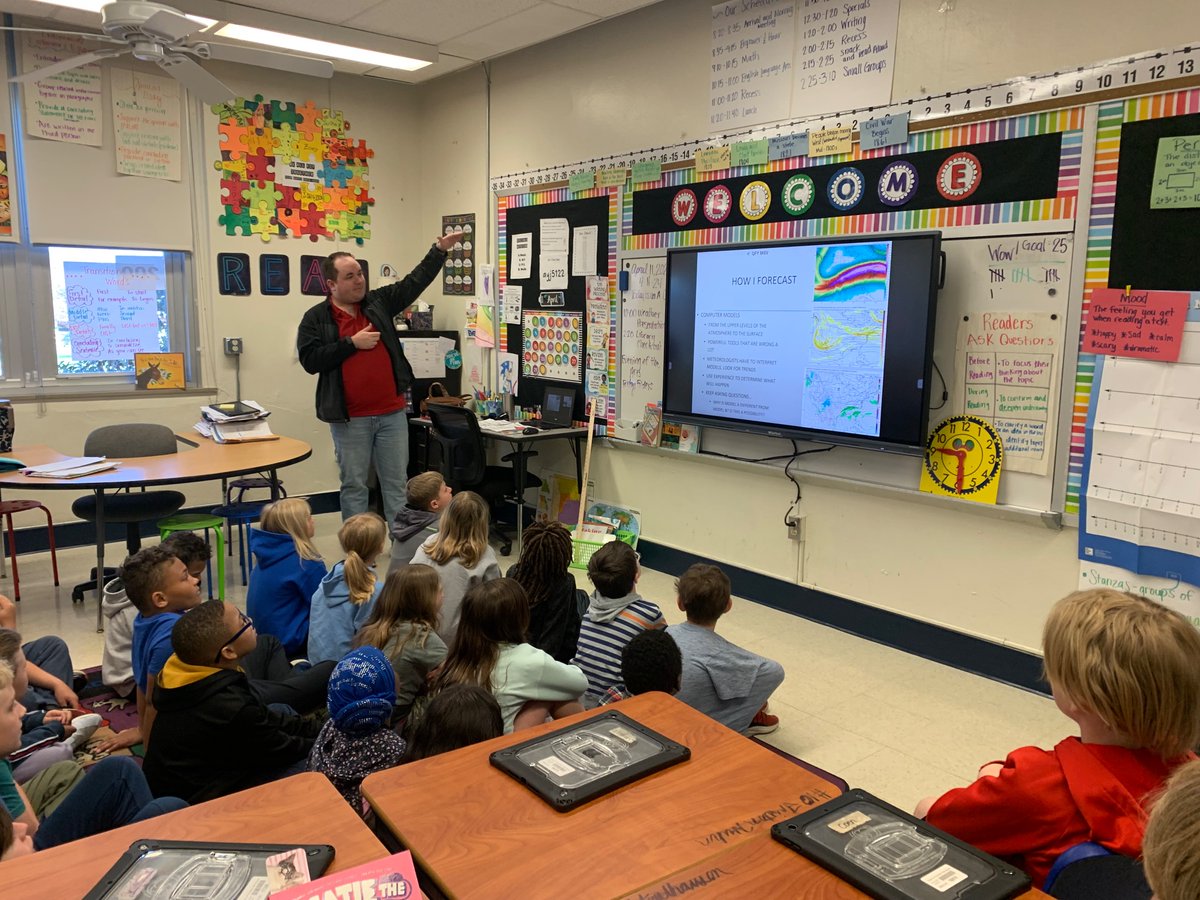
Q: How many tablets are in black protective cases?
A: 3